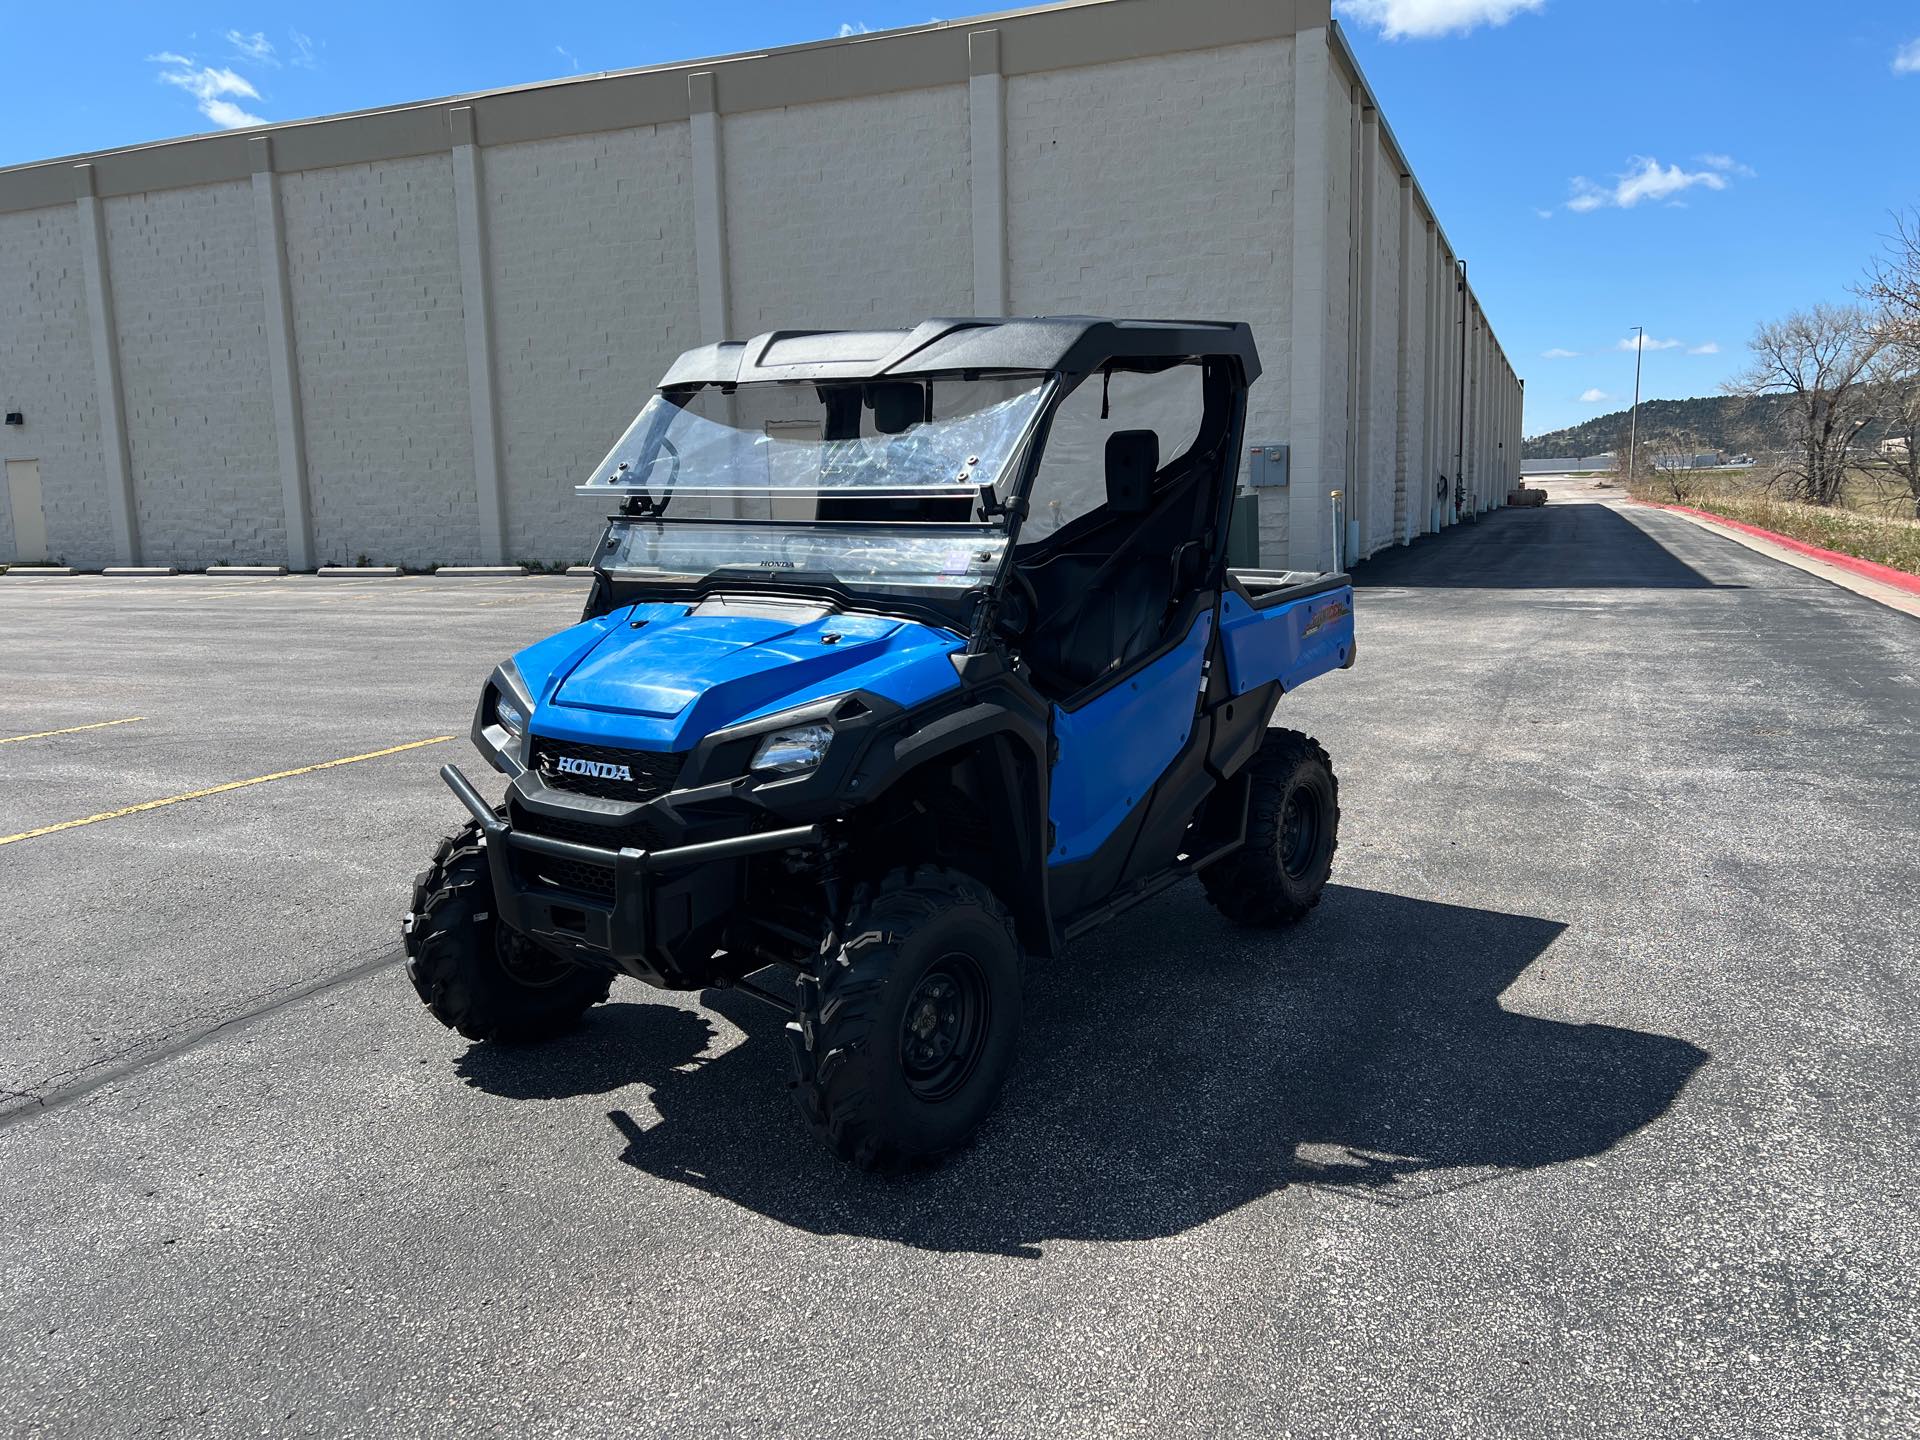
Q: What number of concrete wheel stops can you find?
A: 6